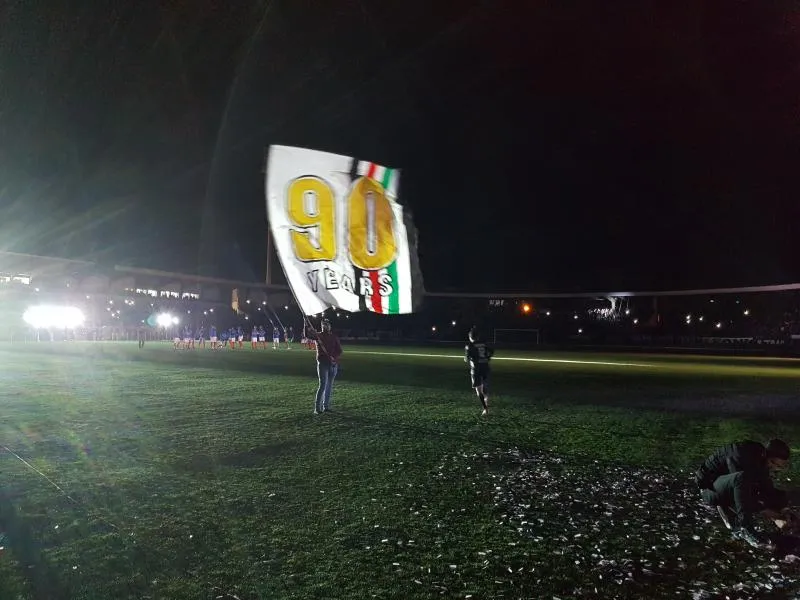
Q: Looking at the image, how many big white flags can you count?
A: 1